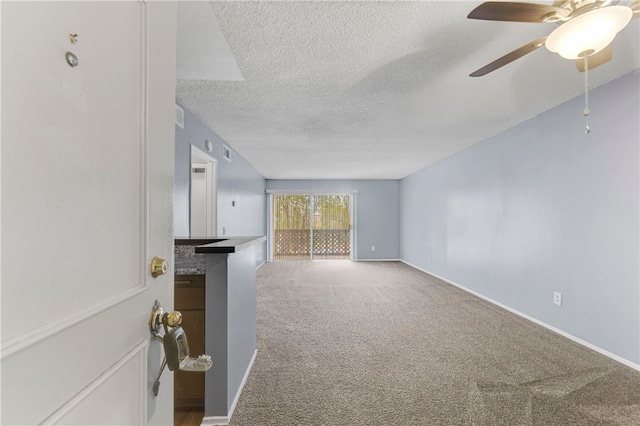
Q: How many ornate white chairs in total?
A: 0